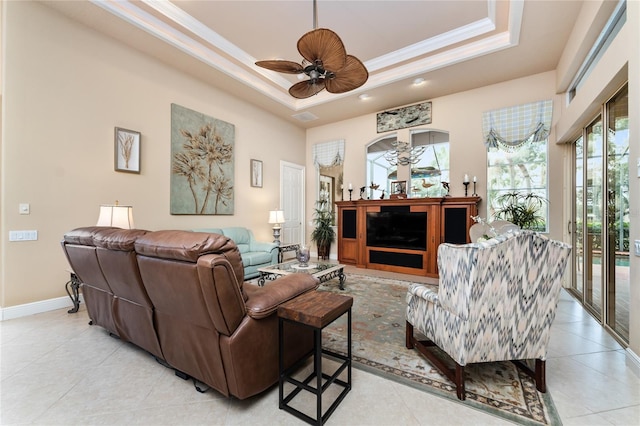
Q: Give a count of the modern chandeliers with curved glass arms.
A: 0